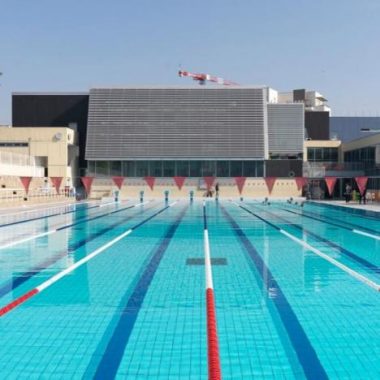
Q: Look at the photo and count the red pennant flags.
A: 12